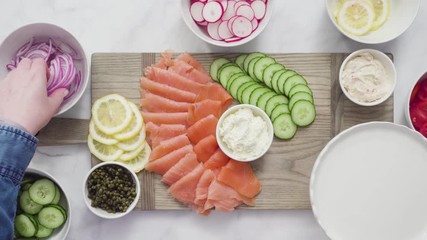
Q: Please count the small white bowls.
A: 3